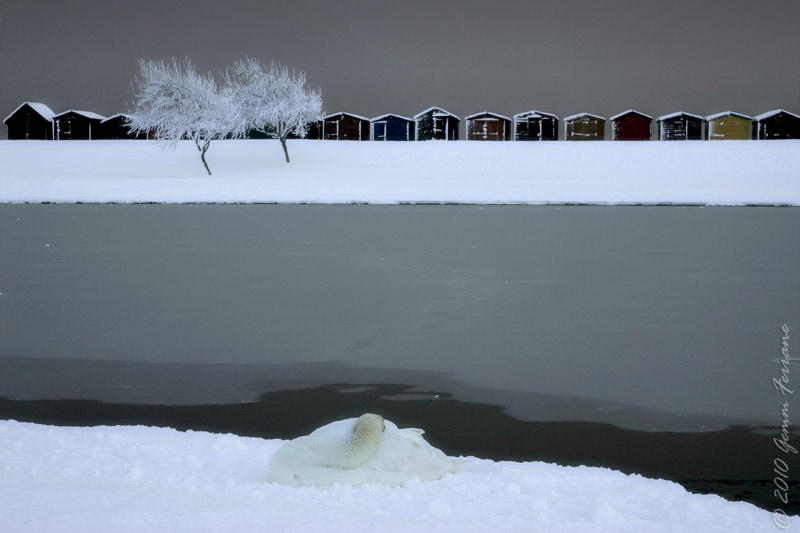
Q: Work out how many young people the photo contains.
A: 0